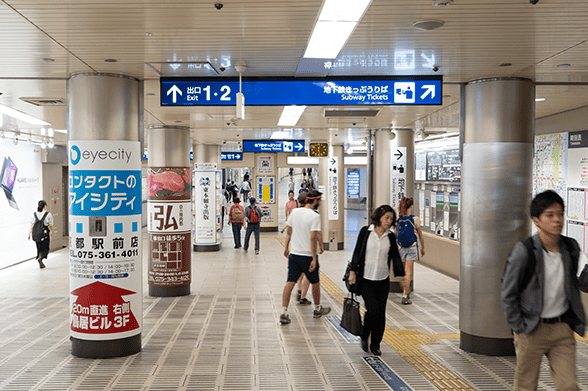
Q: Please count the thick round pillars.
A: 6